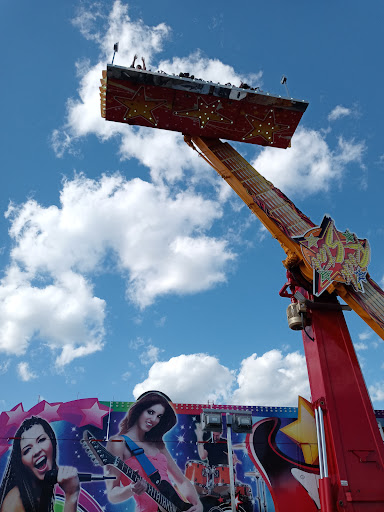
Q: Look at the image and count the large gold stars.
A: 4